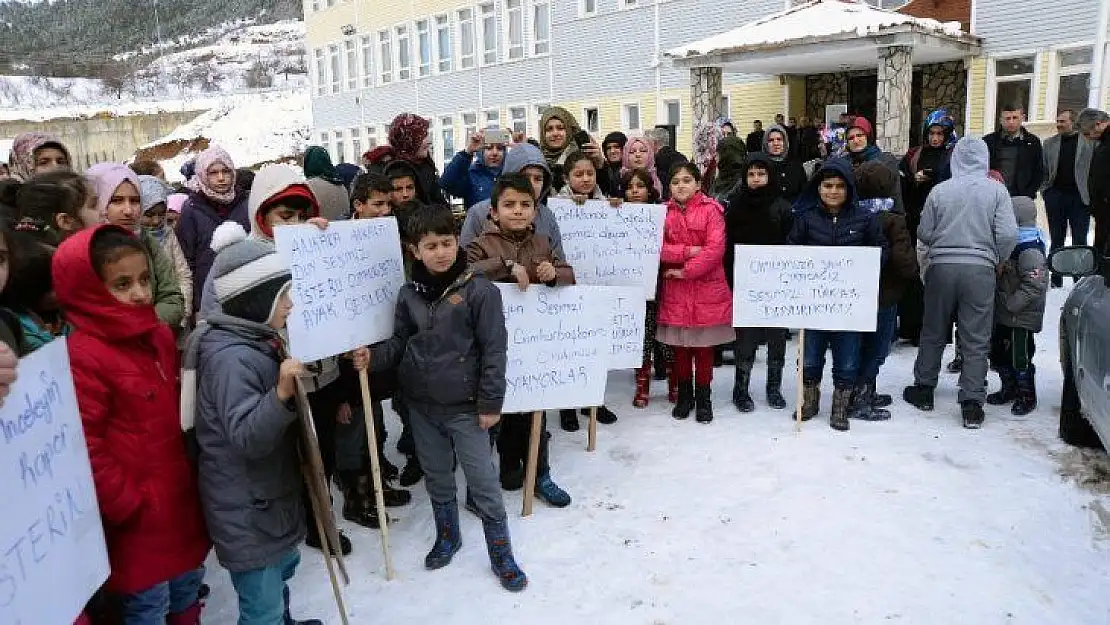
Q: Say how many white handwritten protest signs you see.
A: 6